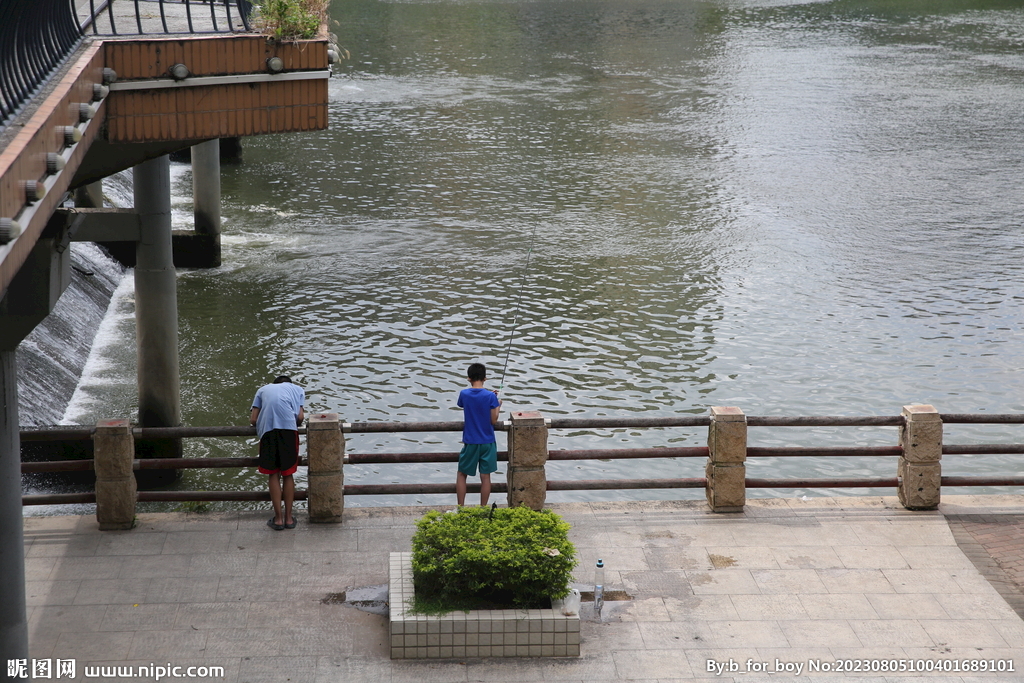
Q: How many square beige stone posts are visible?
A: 5